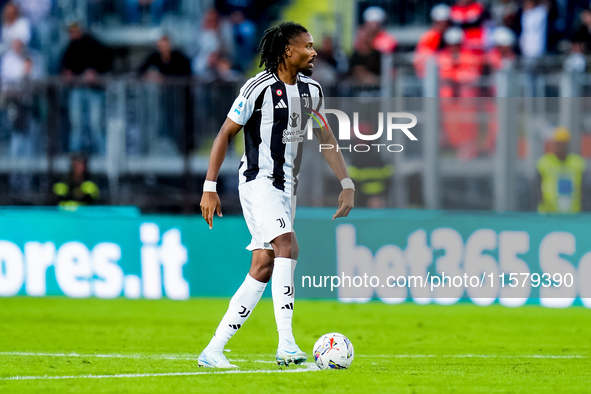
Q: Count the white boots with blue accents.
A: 2